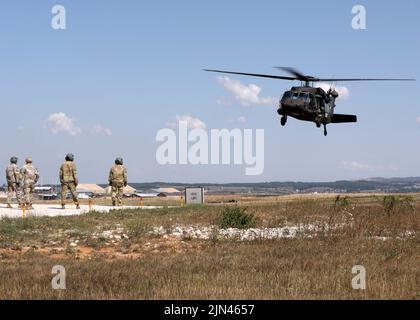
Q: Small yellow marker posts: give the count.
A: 4